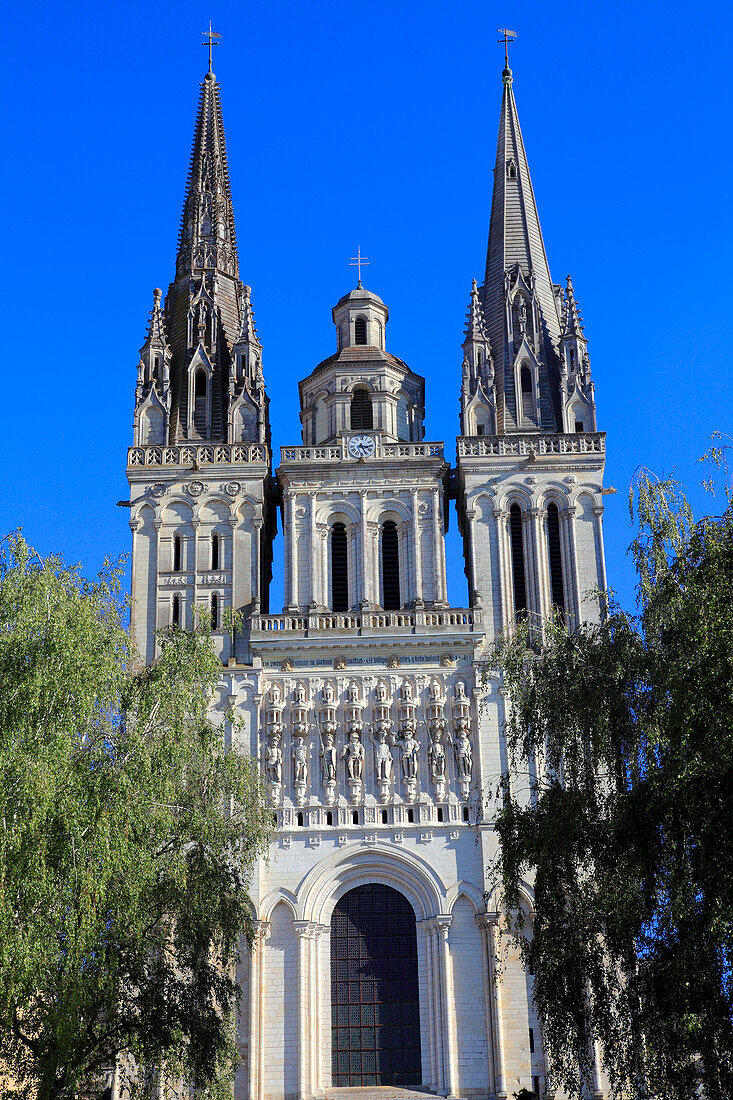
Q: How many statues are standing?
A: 8